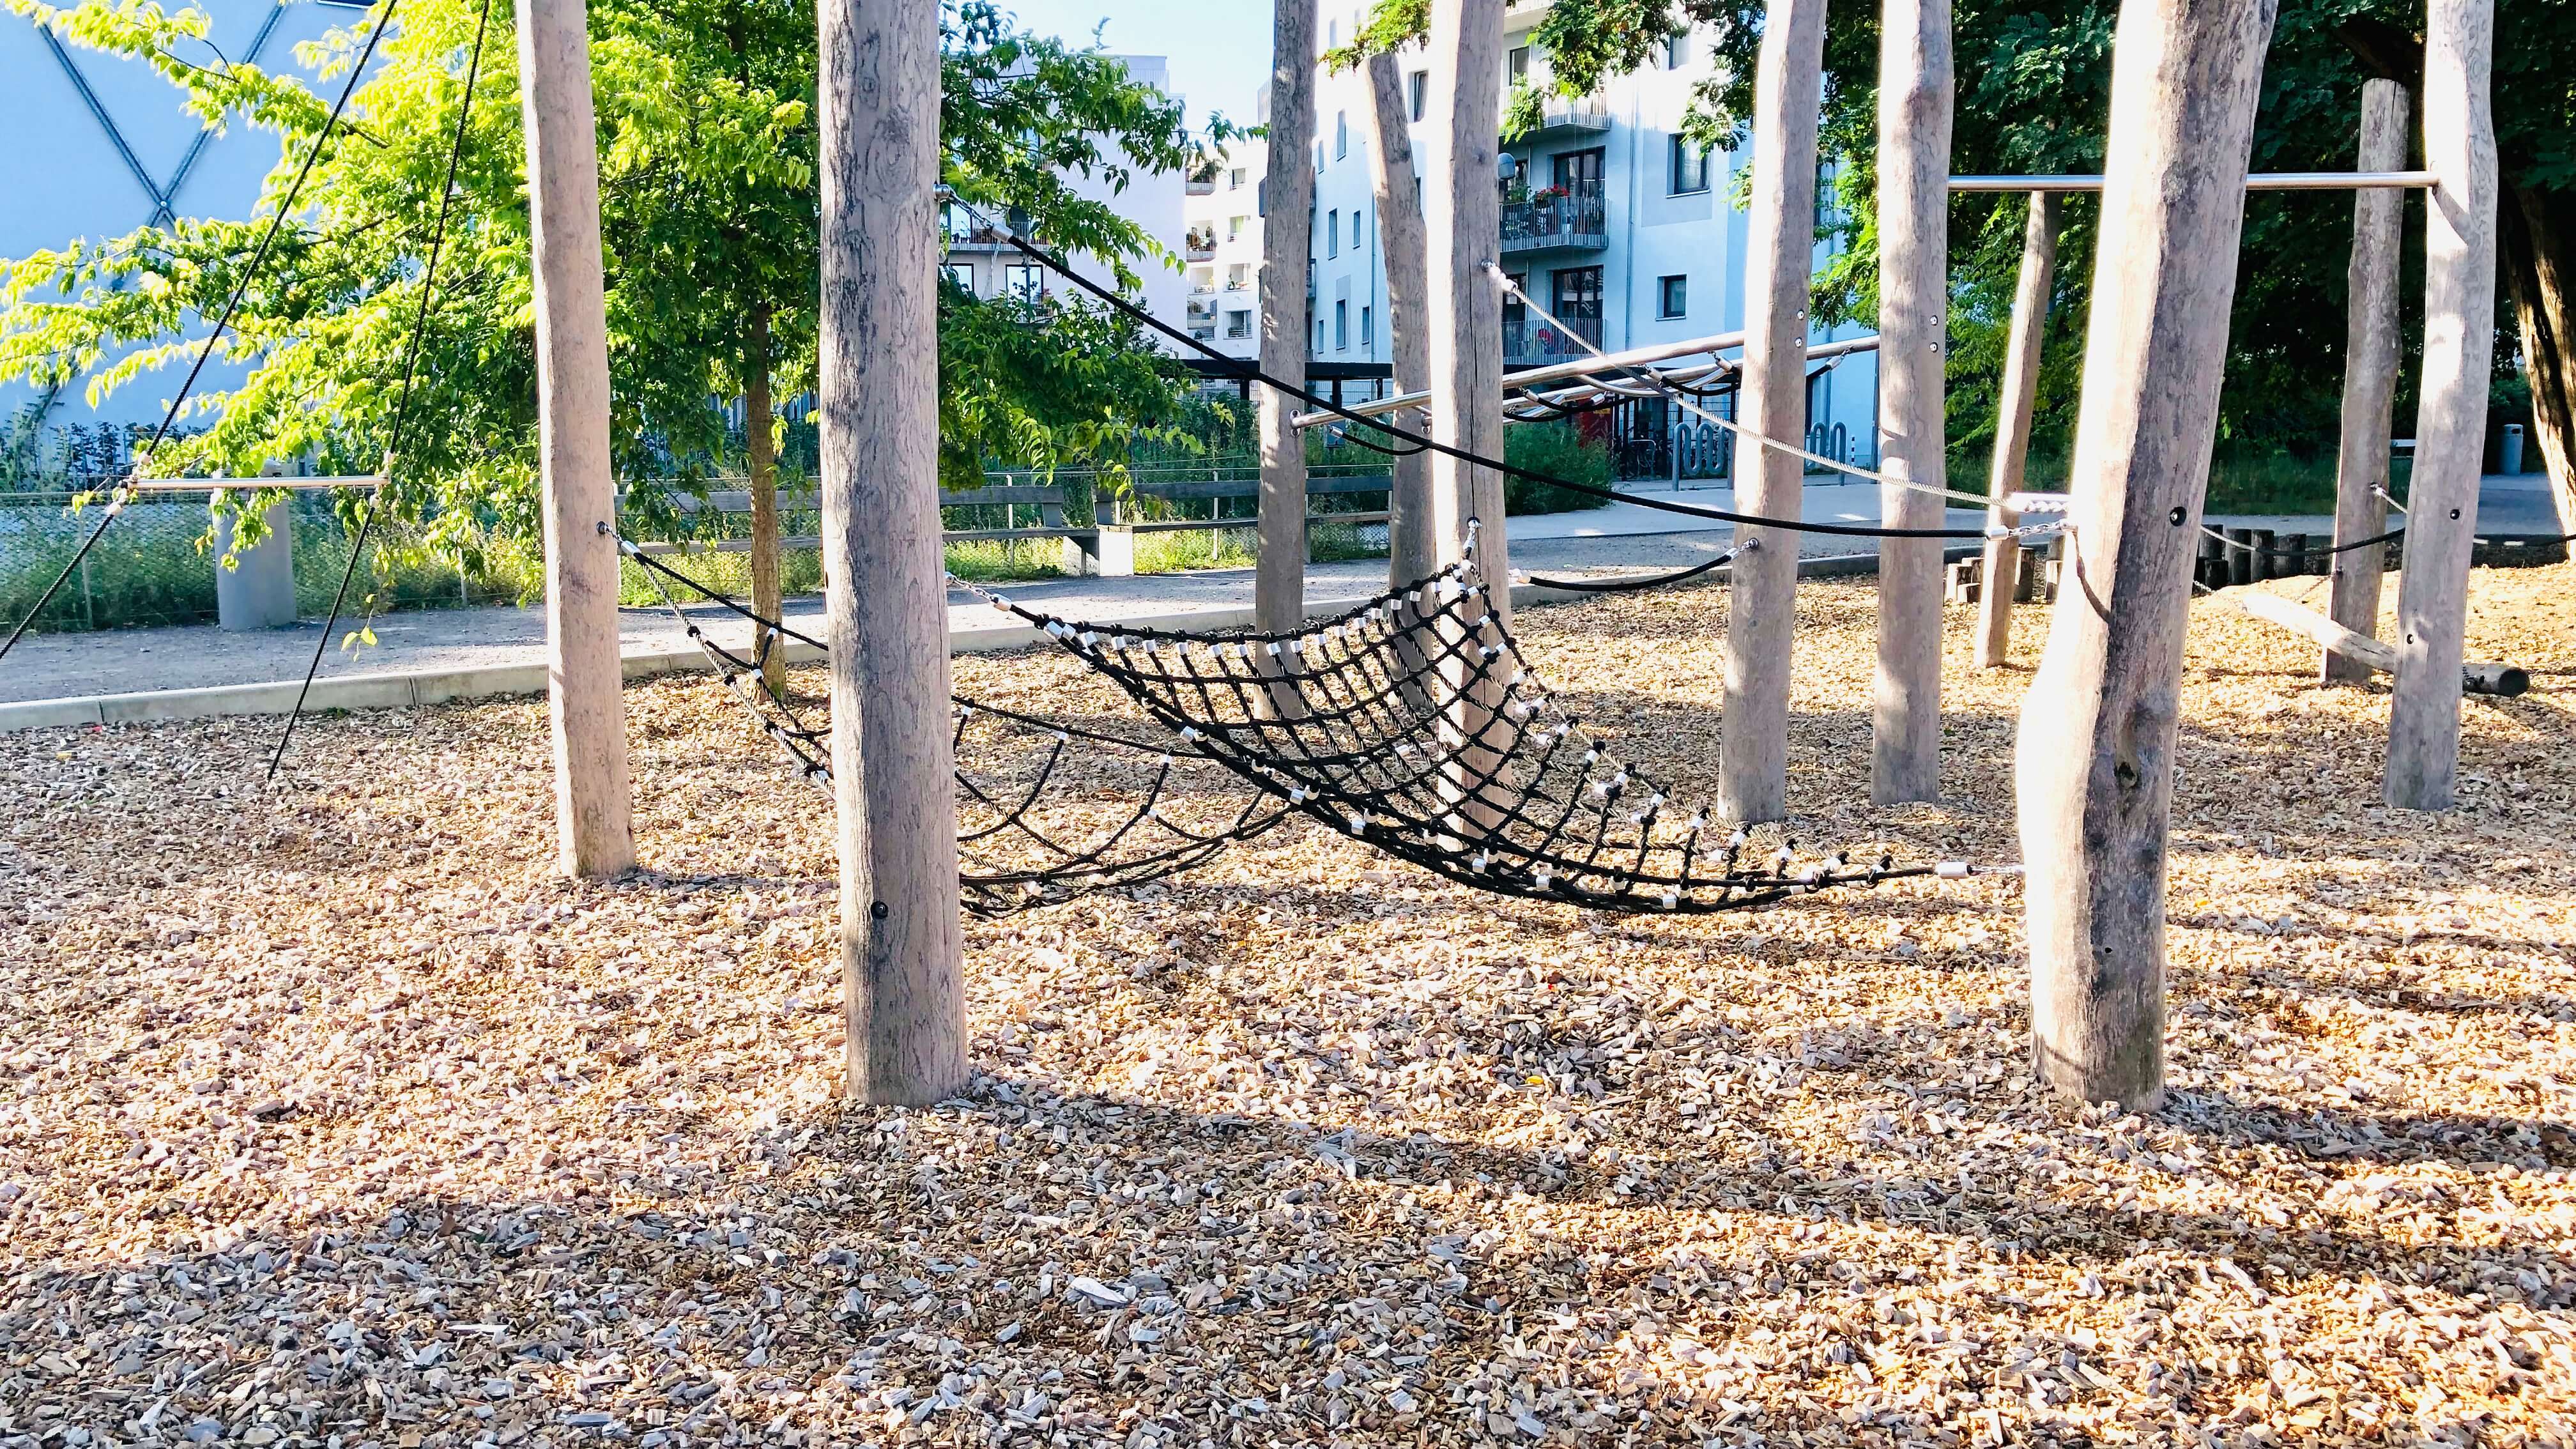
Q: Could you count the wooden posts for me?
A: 11